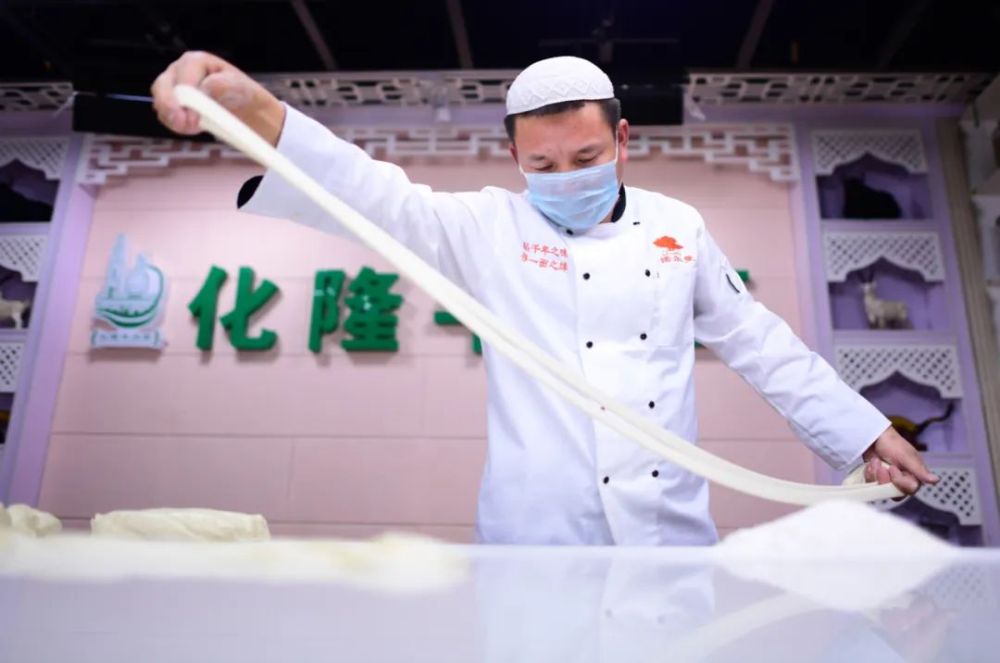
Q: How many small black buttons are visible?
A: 9